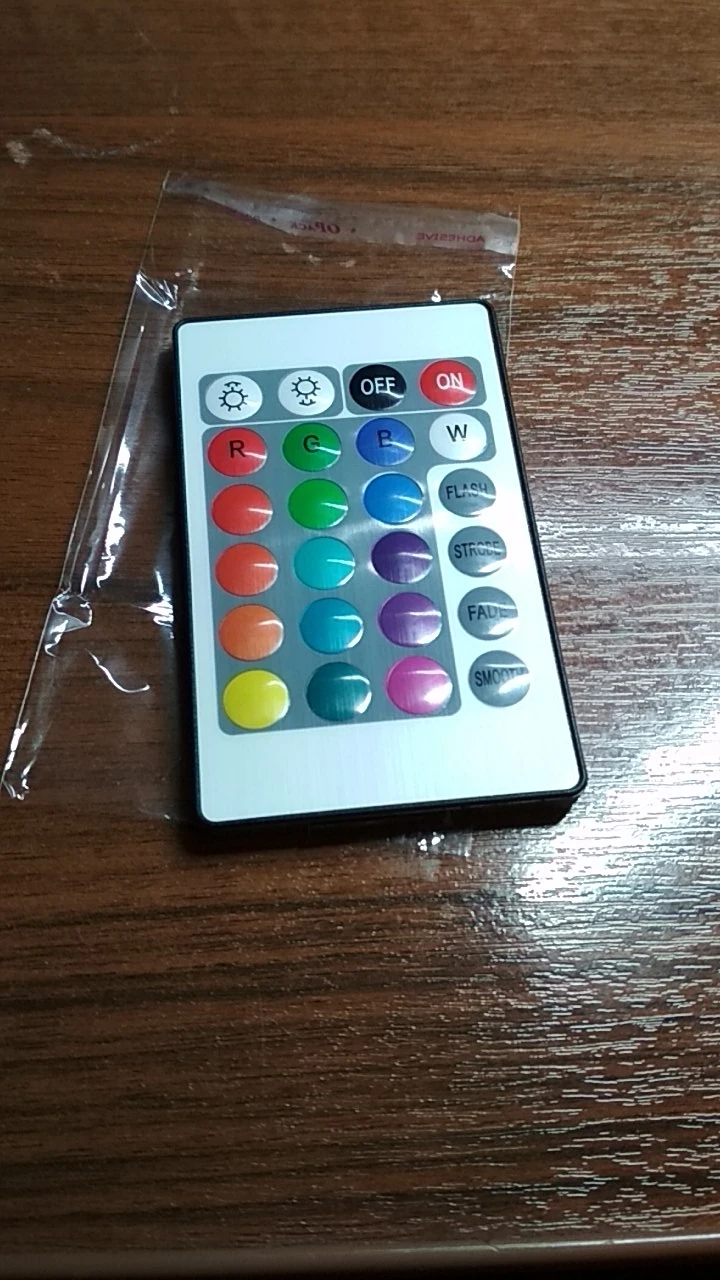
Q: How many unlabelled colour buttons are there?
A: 12